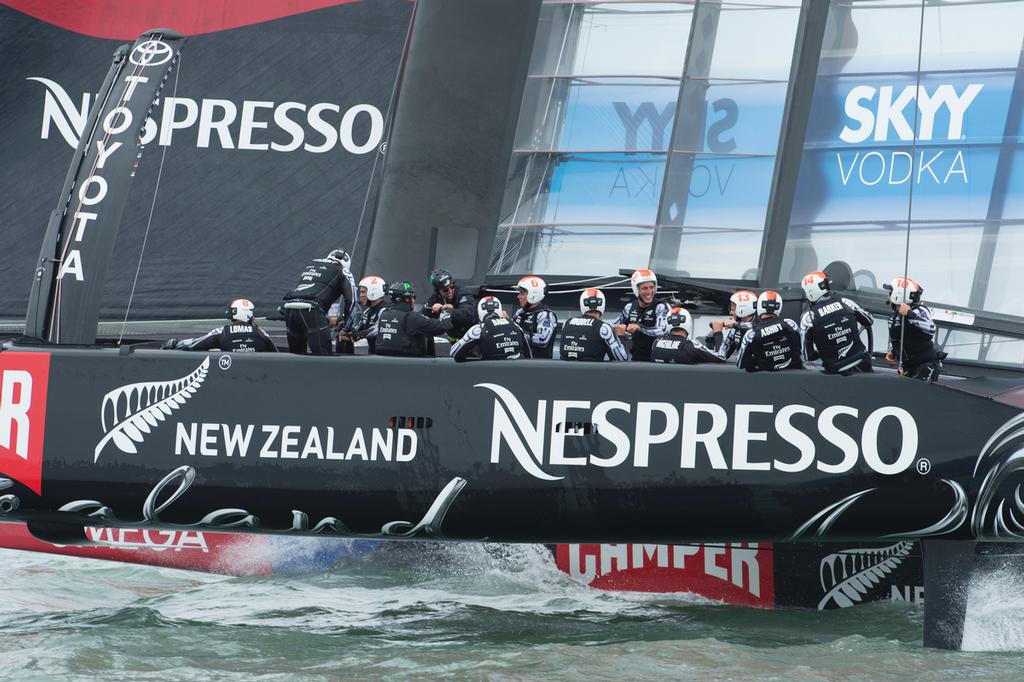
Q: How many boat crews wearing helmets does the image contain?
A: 14